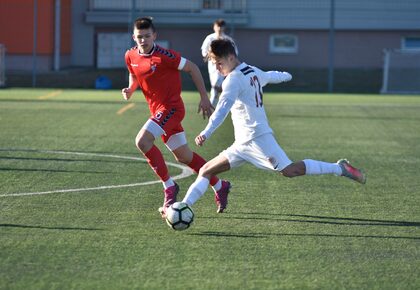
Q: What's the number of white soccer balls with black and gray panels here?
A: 1